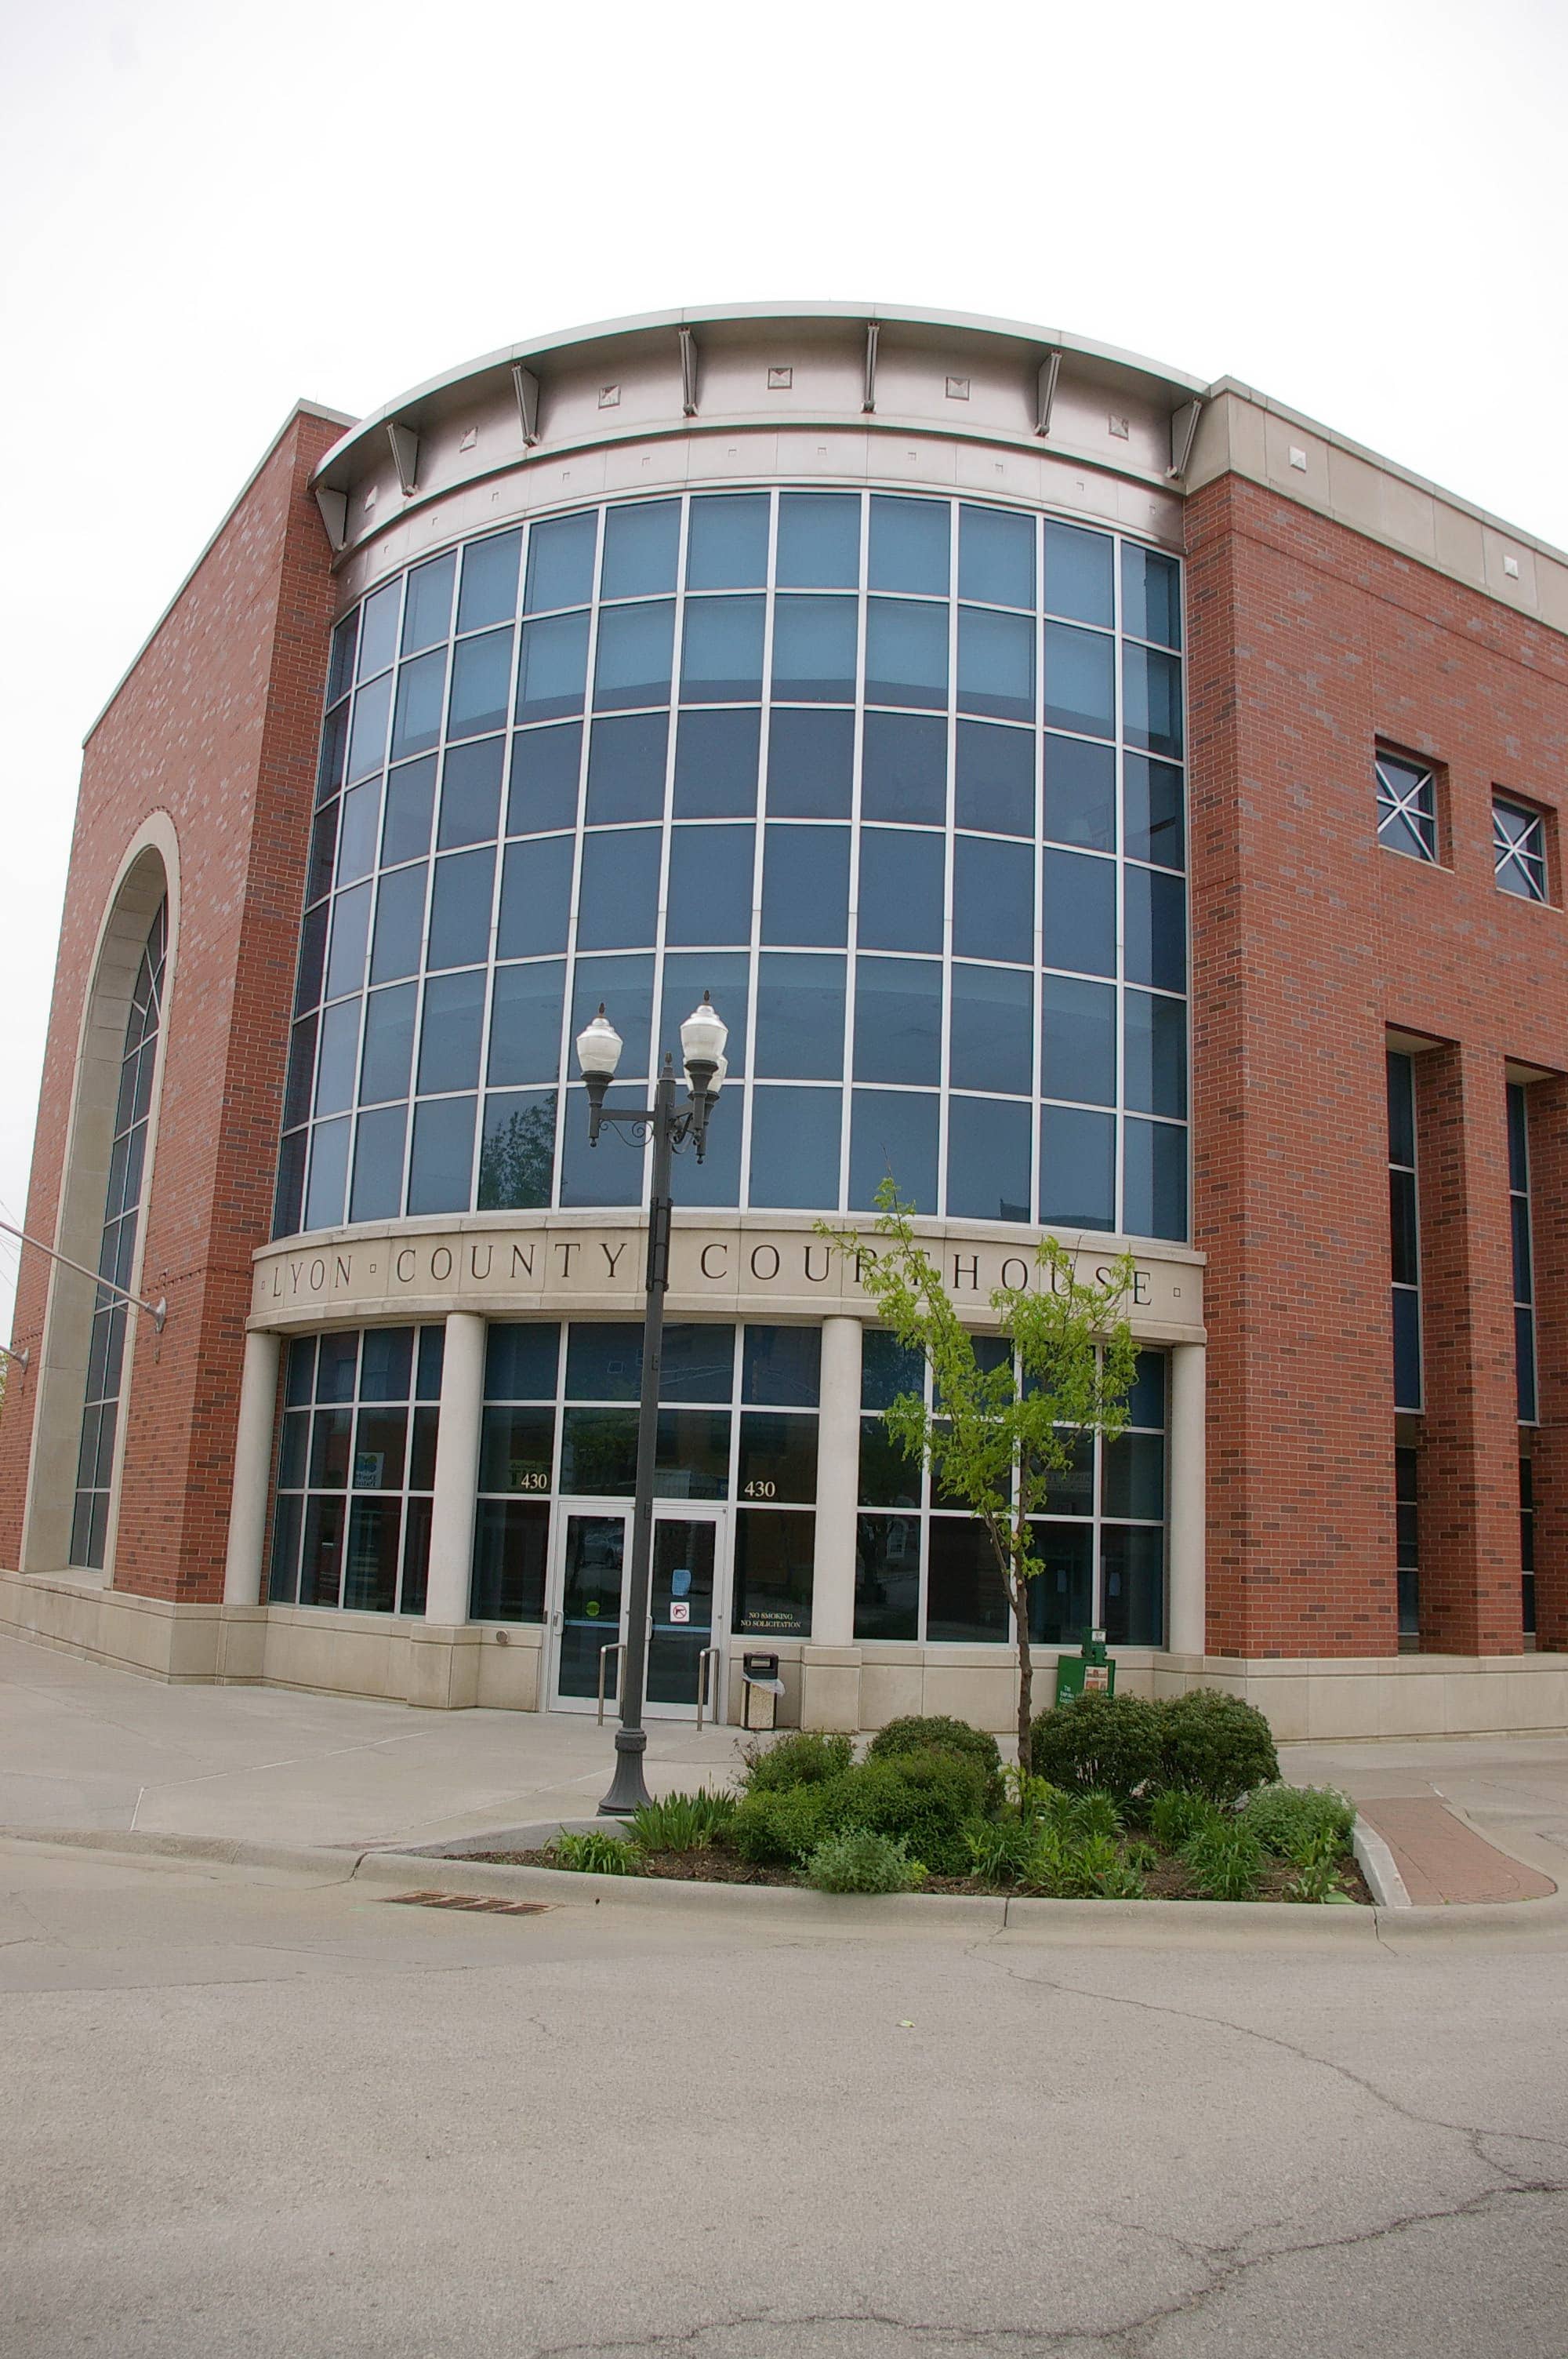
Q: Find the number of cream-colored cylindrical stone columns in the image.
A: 4